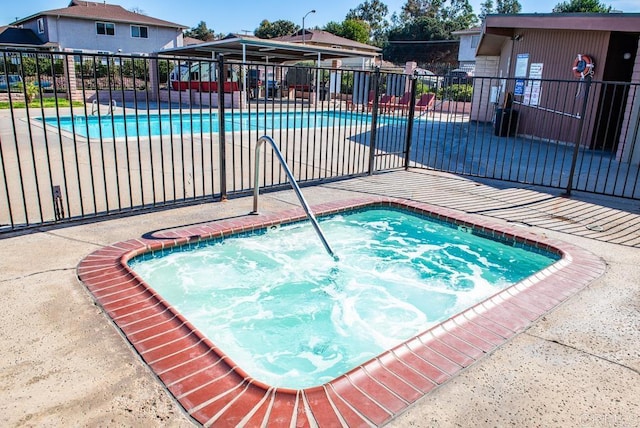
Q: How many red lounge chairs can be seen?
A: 4